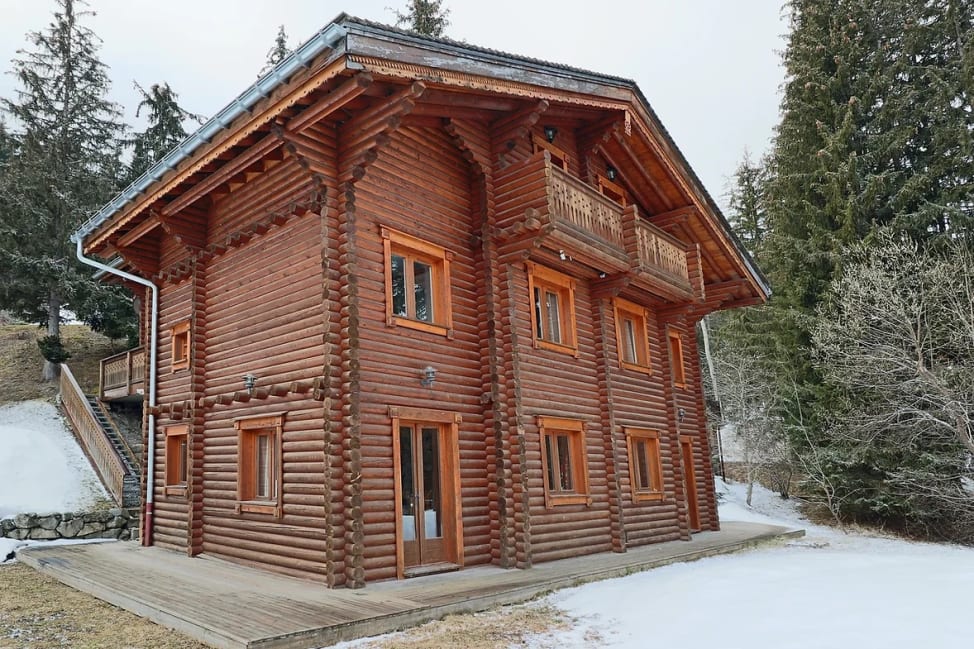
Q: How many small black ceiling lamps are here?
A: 2